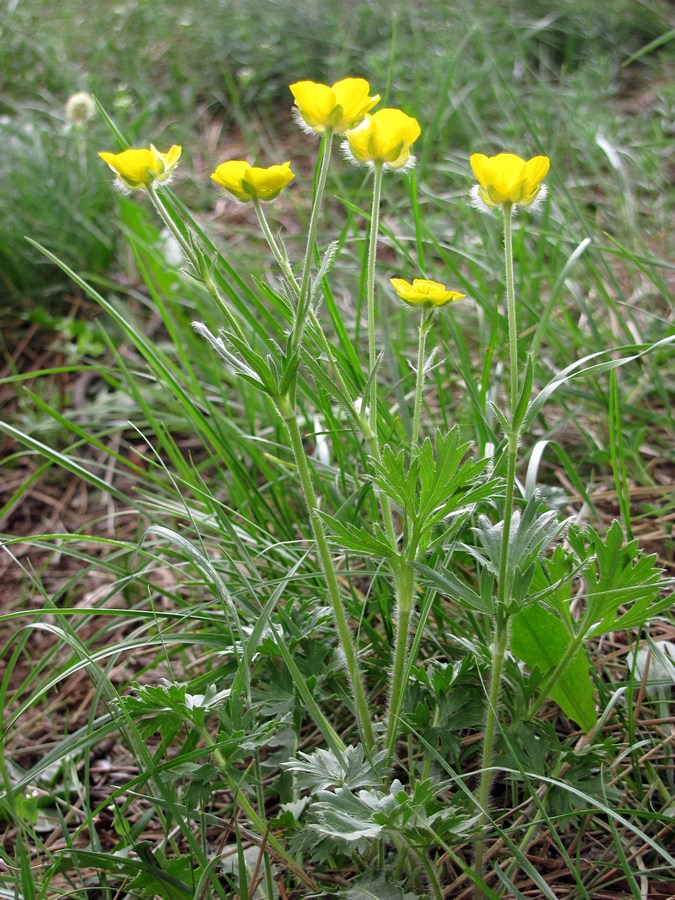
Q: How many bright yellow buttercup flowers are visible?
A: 6